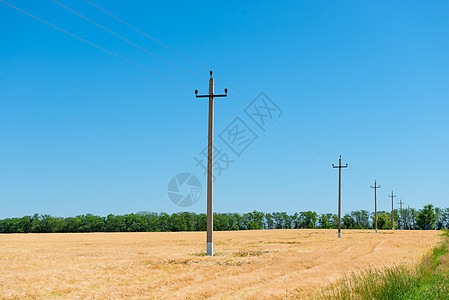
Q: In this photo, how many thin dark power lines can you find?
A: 3